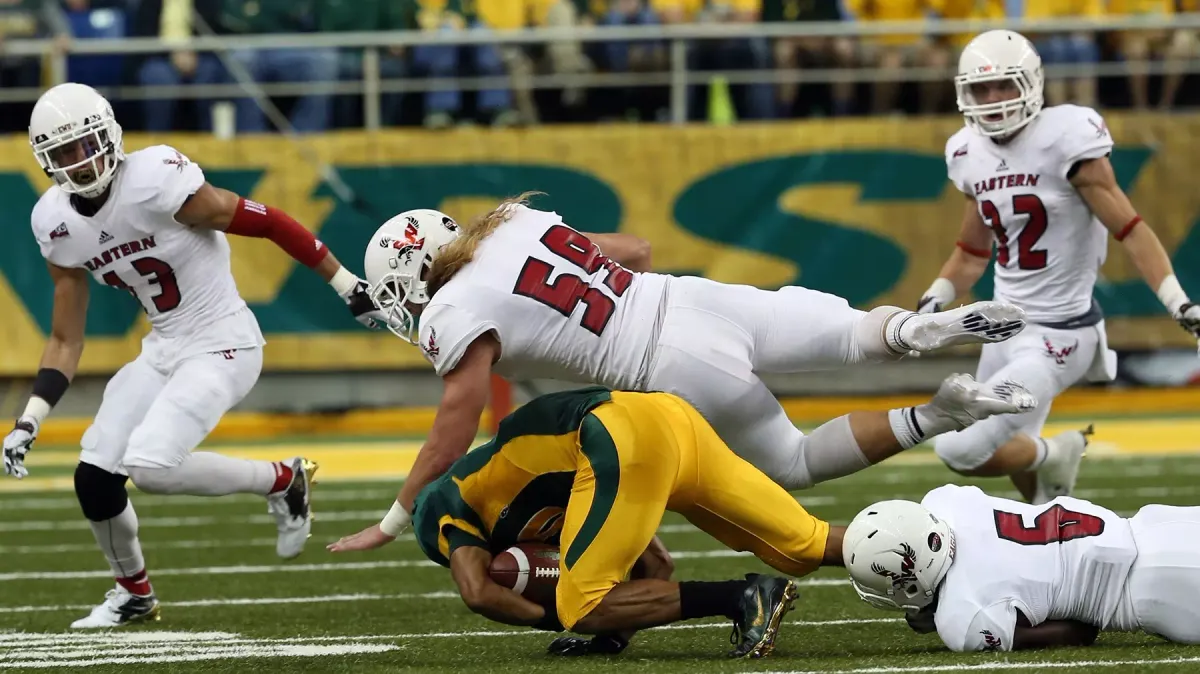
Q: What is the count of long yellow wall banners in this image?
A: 1